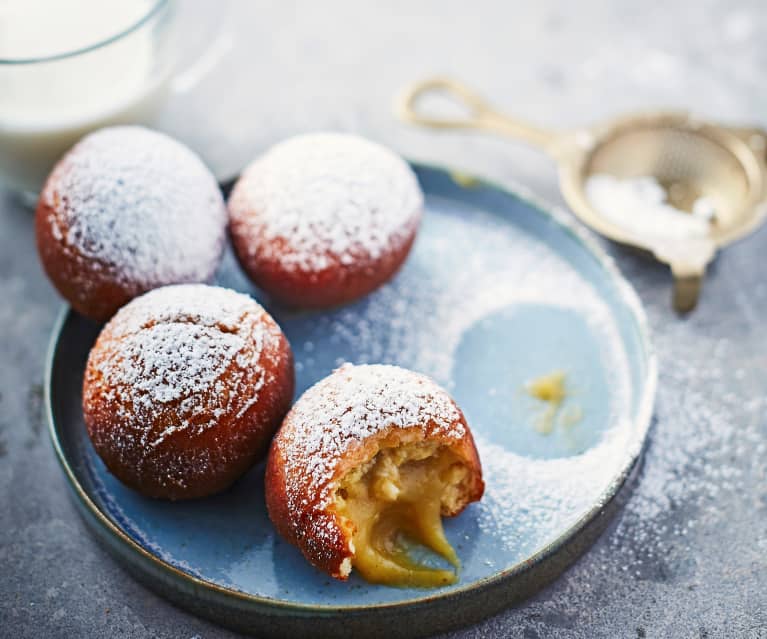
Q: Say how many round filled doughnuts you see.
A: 4